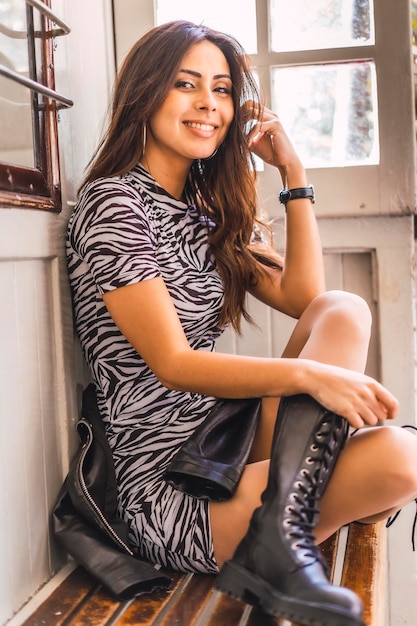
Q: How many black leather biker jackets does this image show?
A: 1